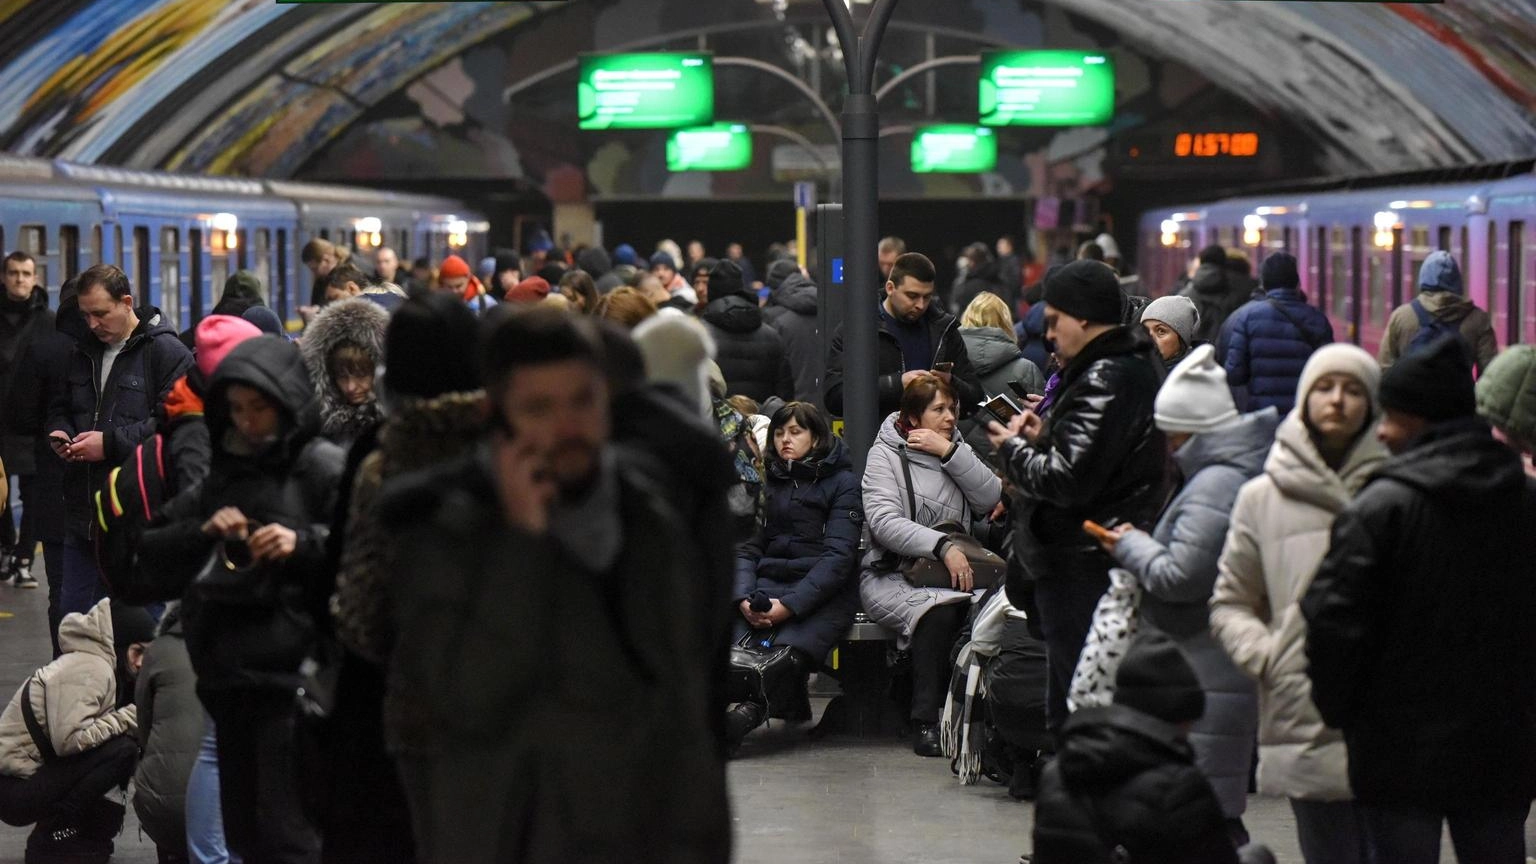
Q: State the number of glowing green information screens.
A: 4